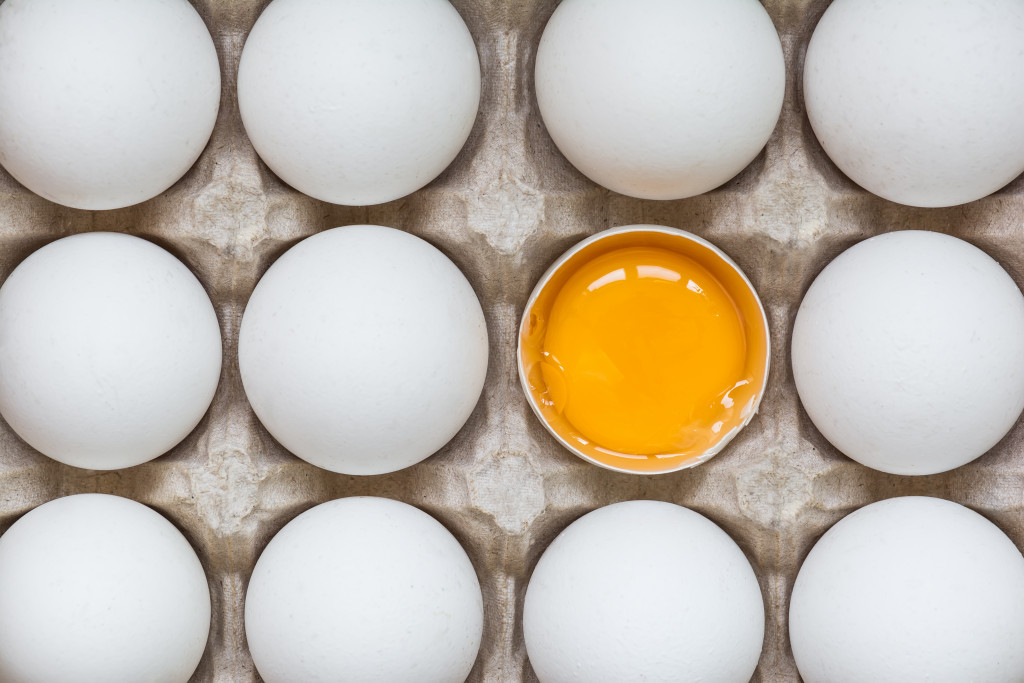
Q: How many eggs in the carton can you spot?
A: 12